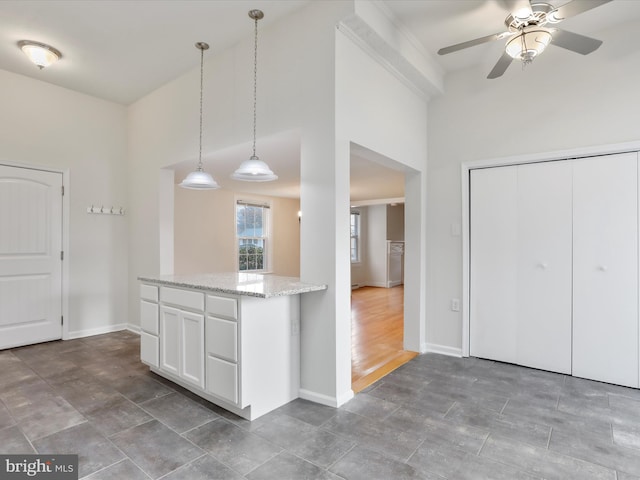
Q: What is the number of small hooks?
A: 4